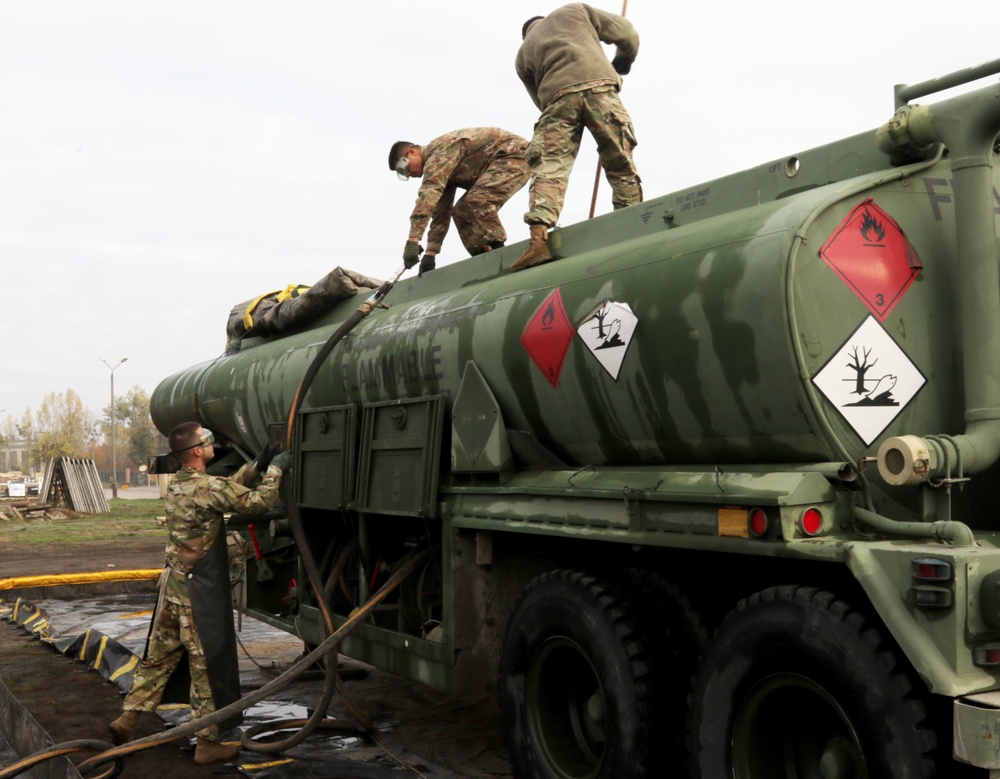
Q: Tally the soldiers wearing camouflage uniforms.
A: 3